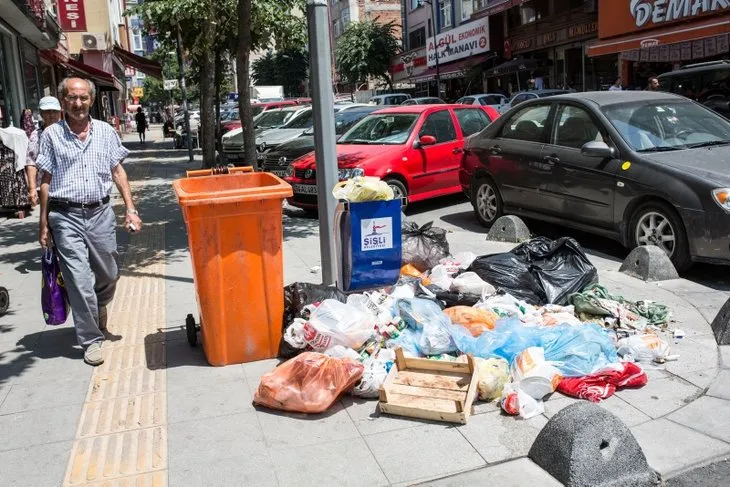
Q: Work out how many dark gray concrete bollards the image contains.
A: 4